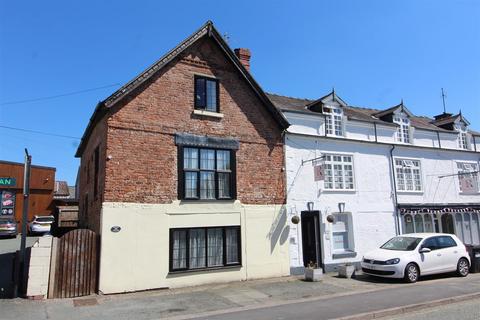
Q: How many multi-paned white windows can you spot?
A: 6